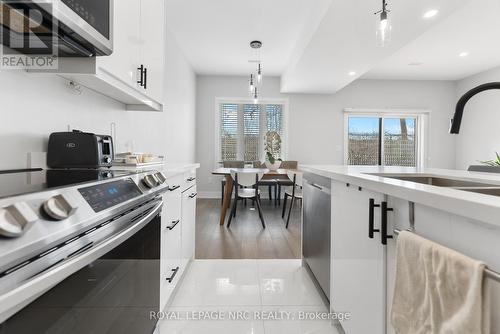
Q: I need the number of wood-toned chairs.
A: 3